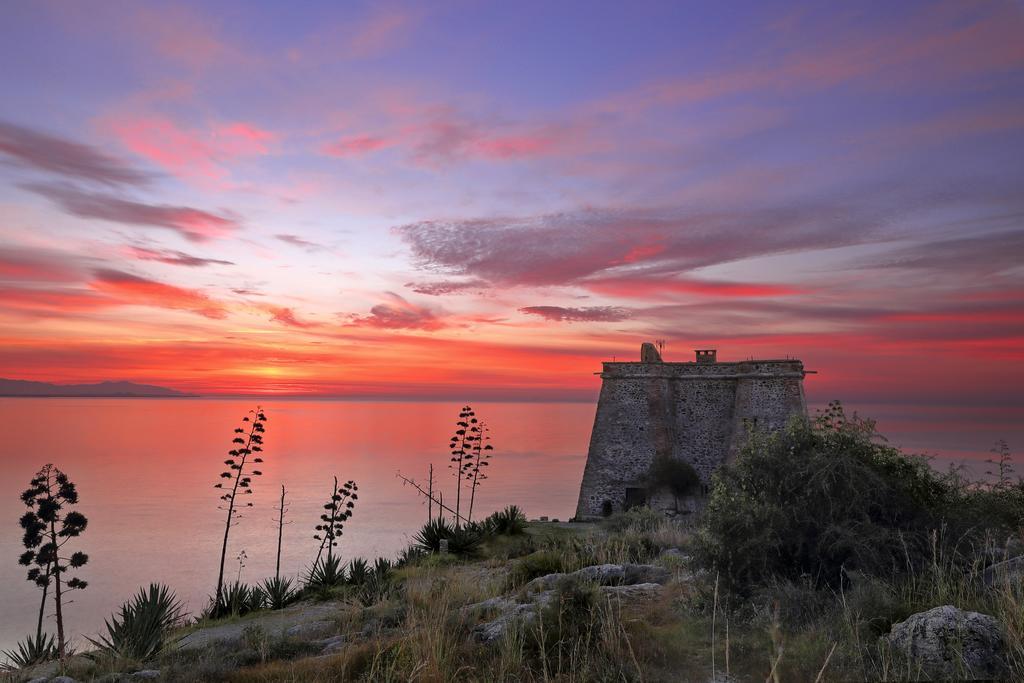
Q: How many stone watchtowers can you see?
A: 1